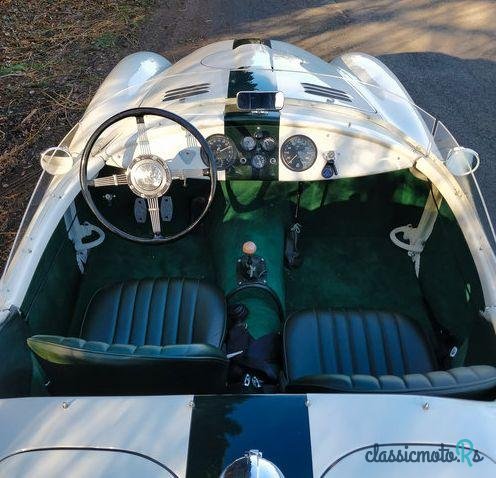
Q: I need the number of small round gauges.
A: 3